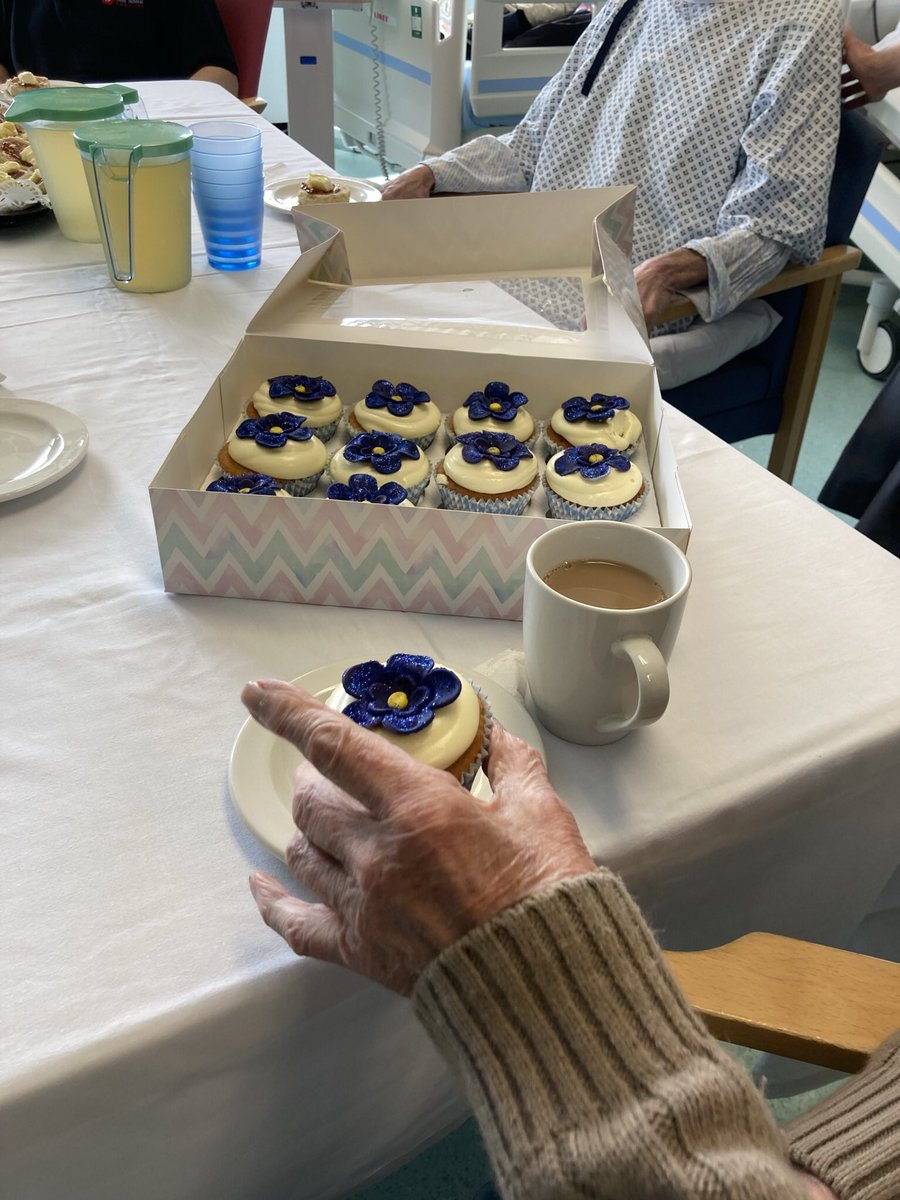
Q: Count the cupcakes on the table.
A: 11